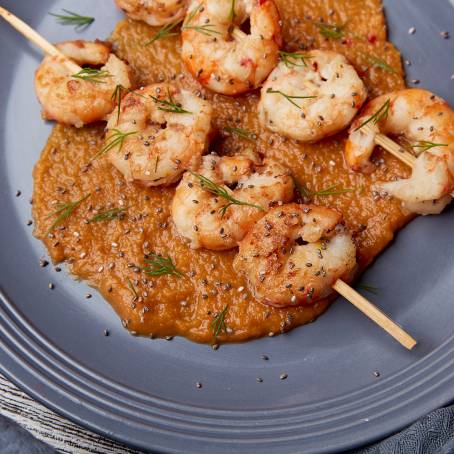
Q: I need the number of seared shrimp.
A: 8